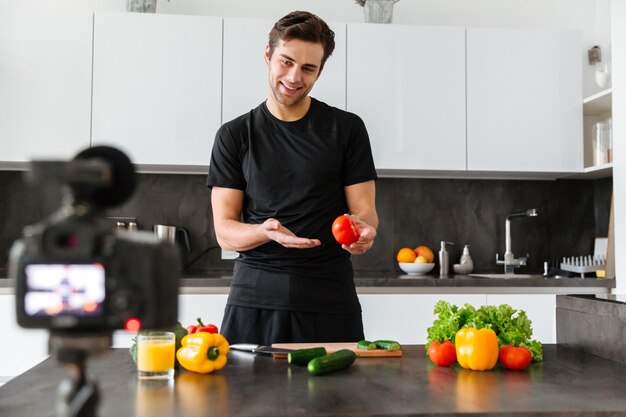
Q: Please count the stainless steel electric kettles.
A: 1